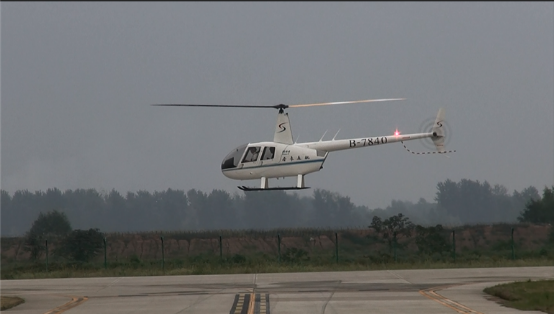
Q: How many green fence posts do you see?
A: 9